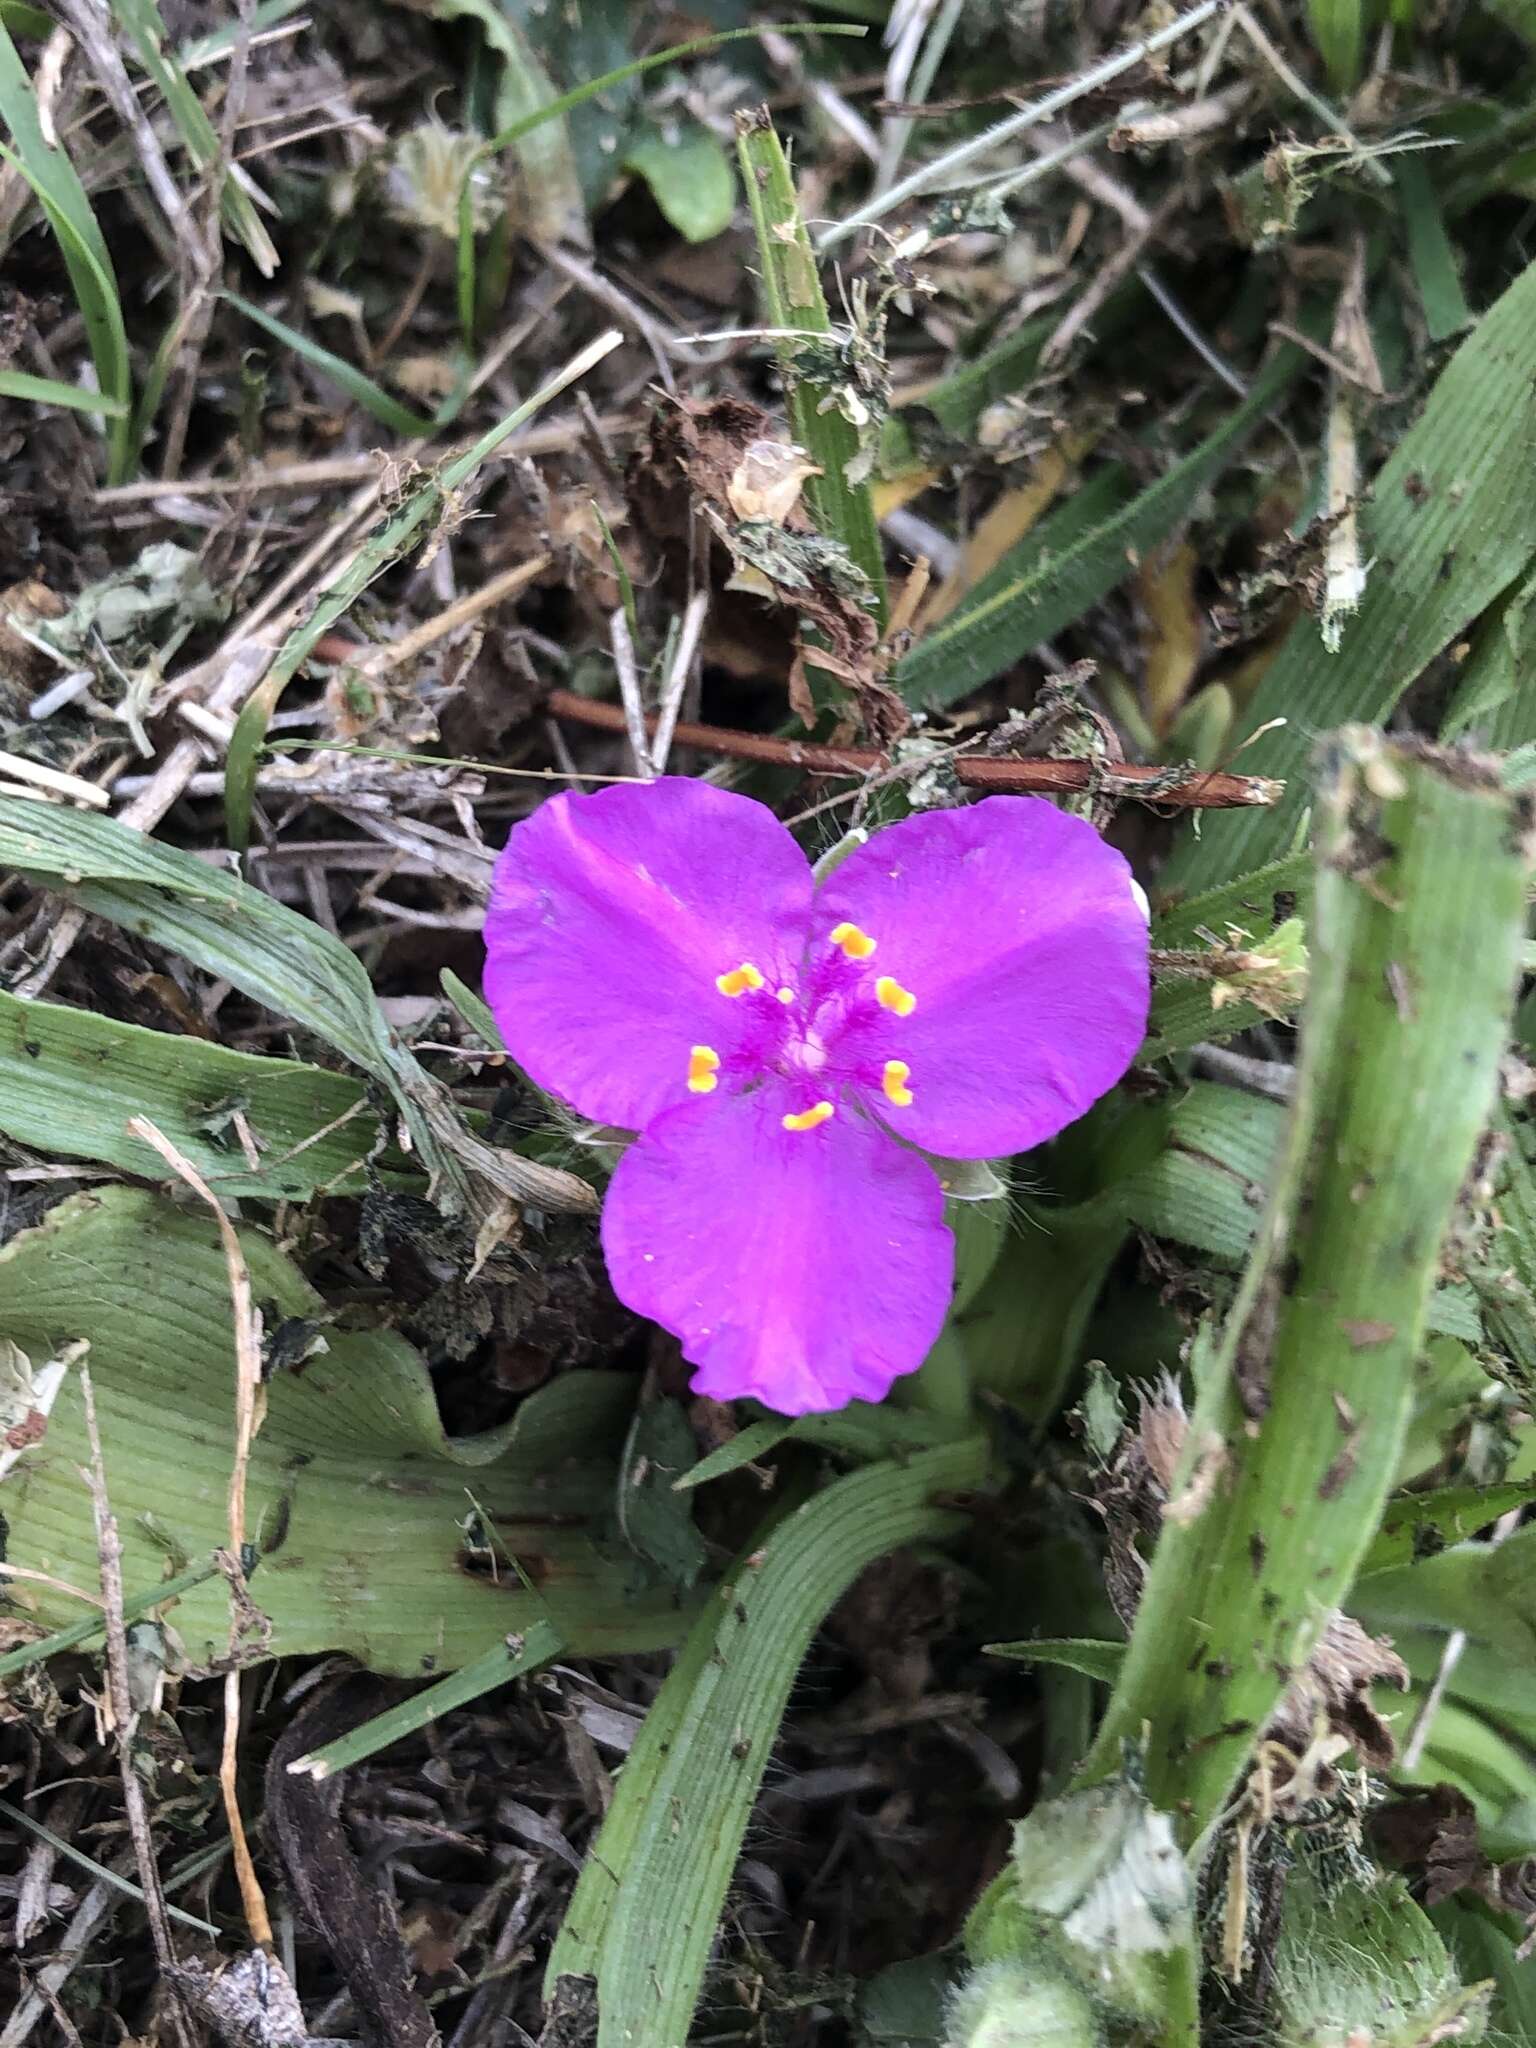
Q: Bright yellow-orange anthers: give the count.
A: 6